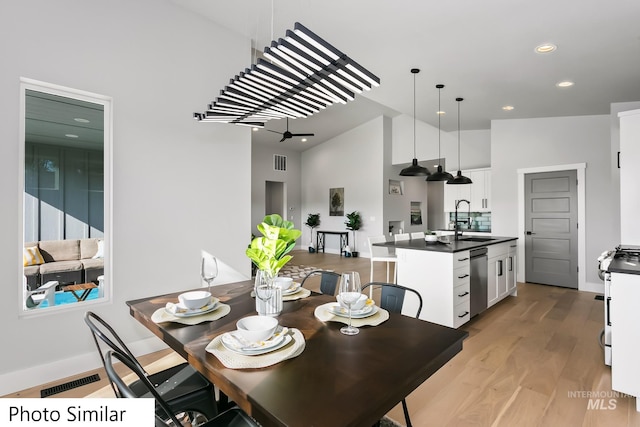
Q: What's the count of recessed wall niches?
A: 3